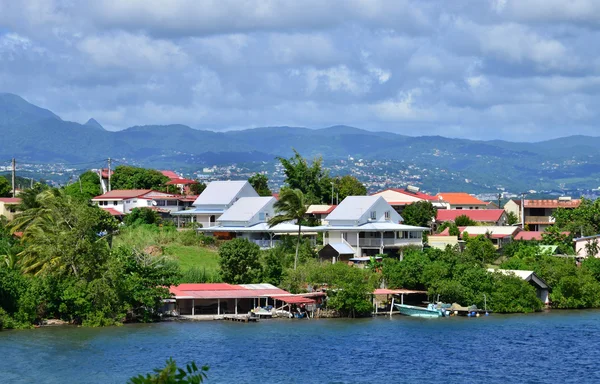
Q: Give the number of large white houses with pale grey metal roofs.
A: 3